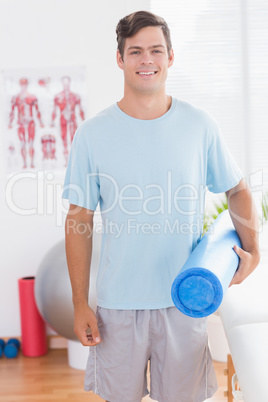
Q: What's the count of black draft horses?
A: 0